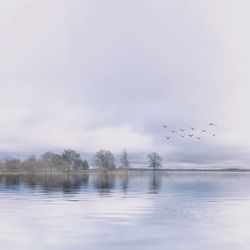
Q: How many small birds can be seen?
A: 11